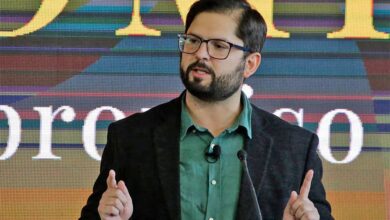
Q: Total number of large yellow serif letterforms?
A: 3